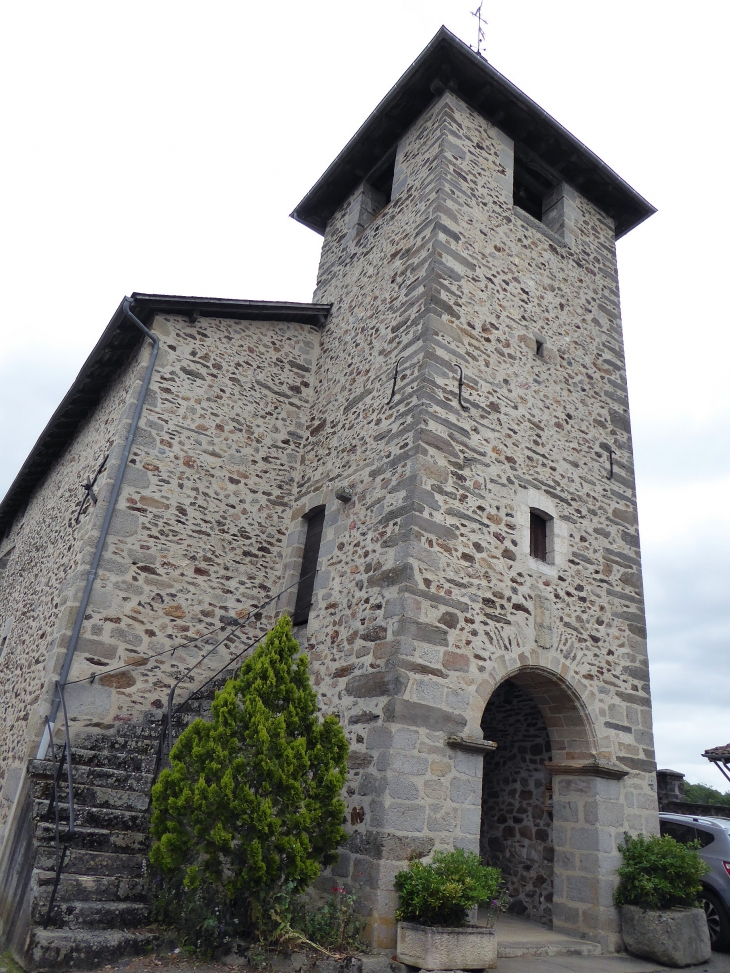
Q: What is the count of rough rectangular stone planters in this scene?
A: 2